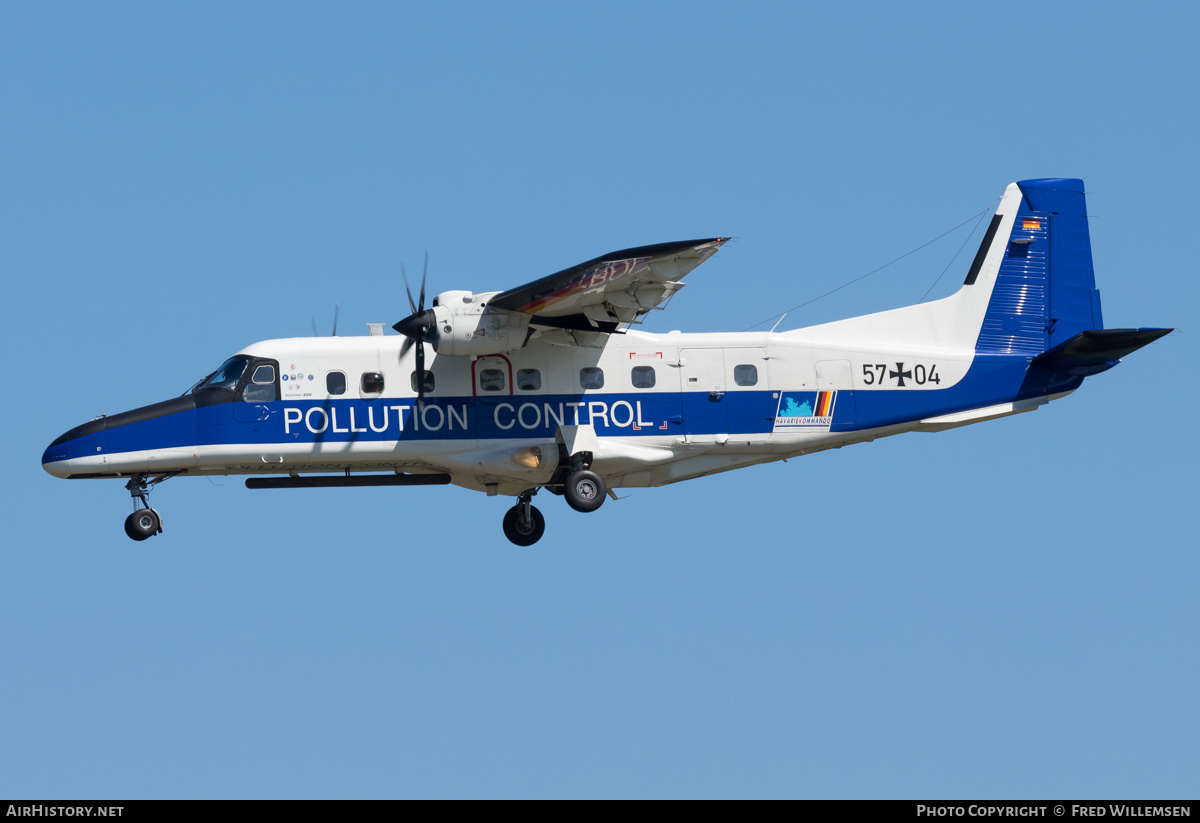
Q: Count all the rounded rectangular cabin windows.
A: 8